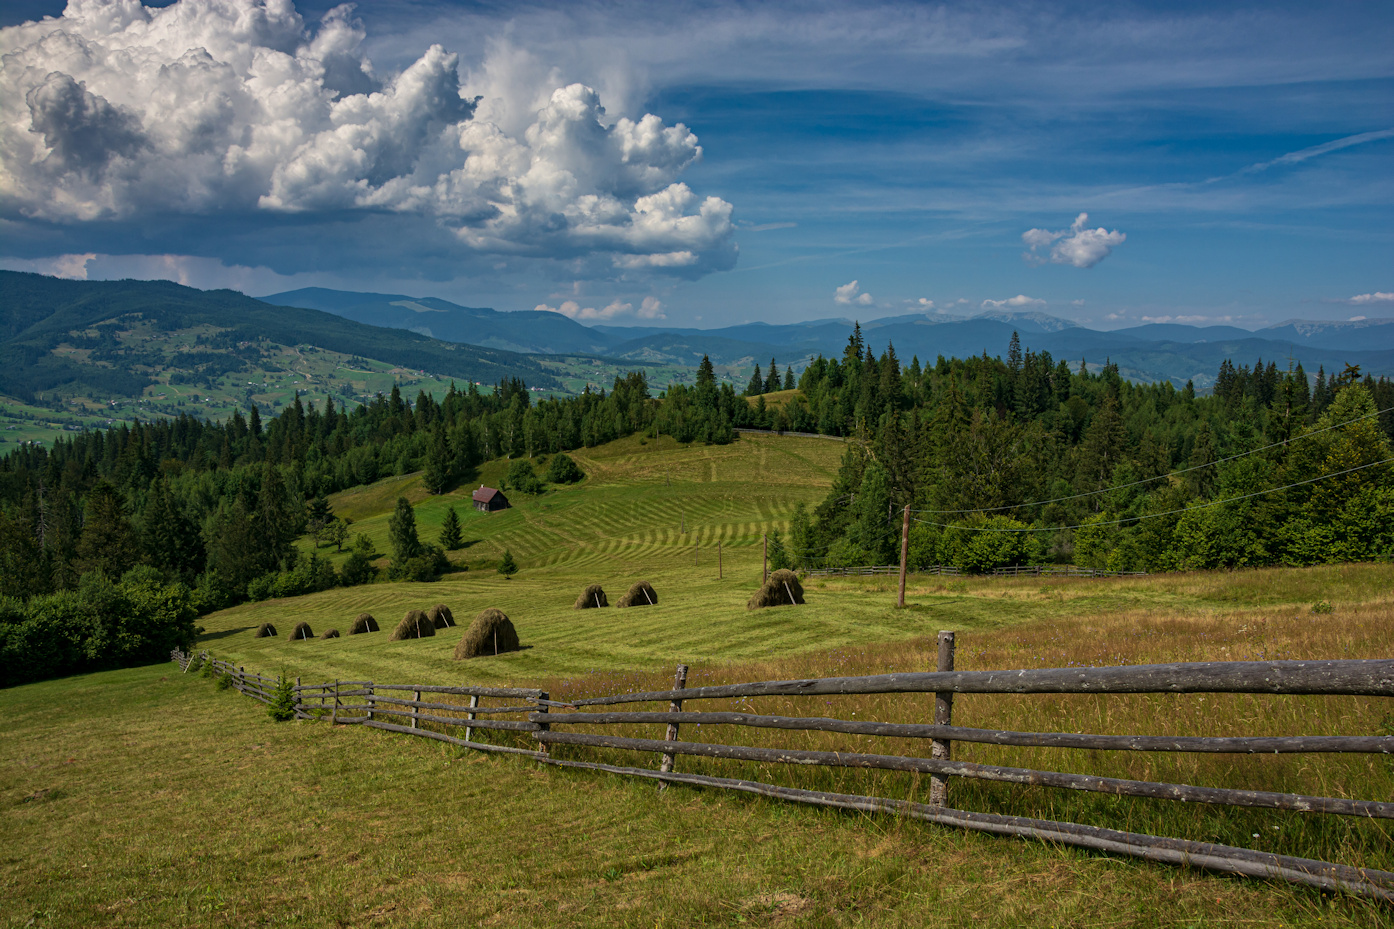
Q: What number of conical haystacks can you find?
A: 10